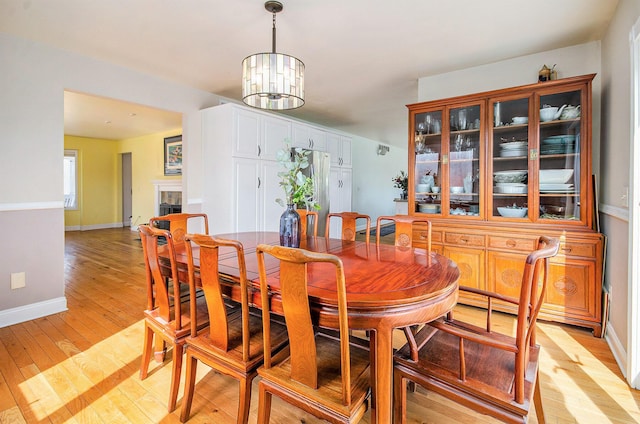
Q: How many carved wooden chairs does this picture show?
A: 8